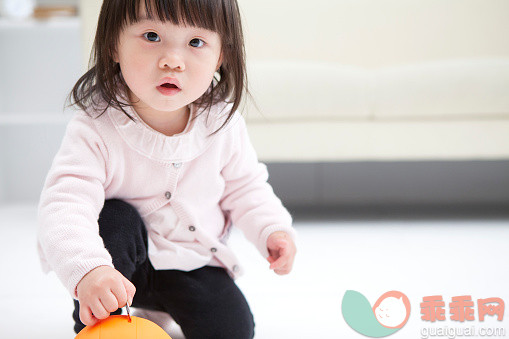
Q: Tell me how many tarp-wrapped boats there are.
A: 0